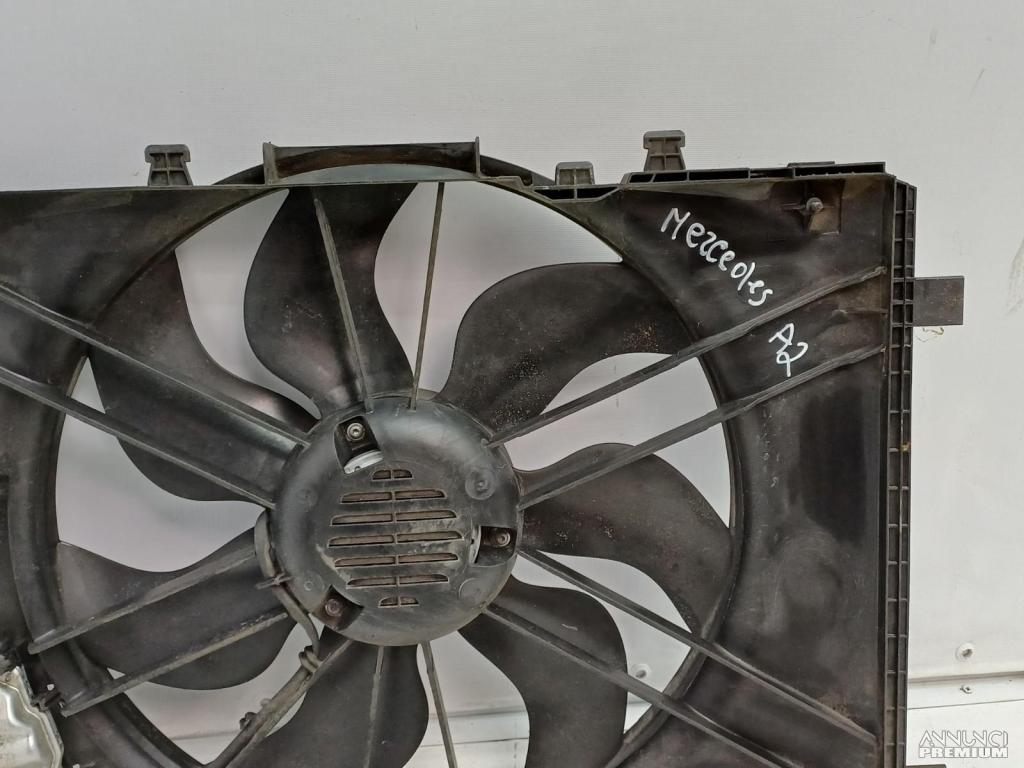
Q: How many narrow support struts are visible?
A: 13